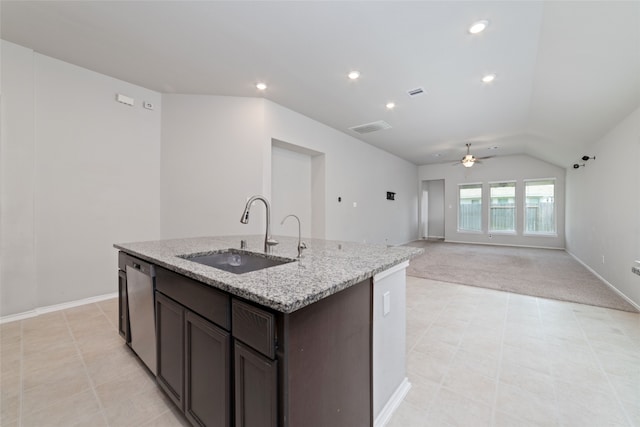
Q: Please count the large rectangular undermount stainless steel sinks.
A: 1